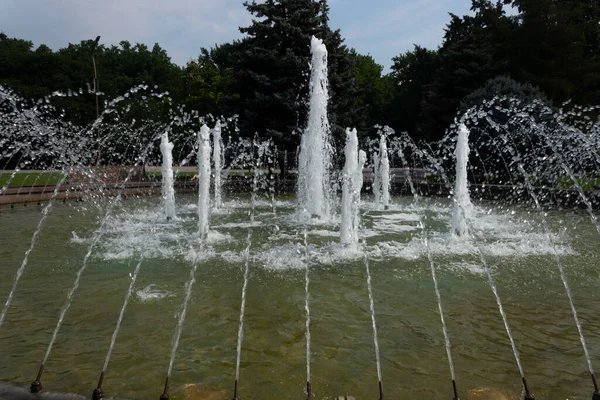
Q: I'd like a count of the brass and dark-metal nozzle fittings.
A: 9